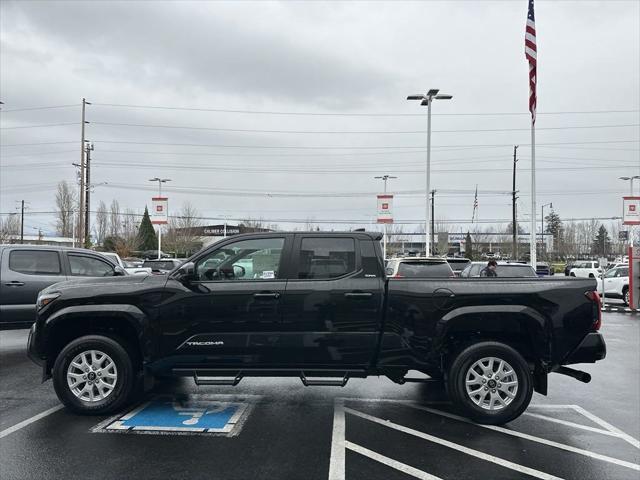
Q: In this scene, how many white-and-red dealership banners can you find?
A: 3